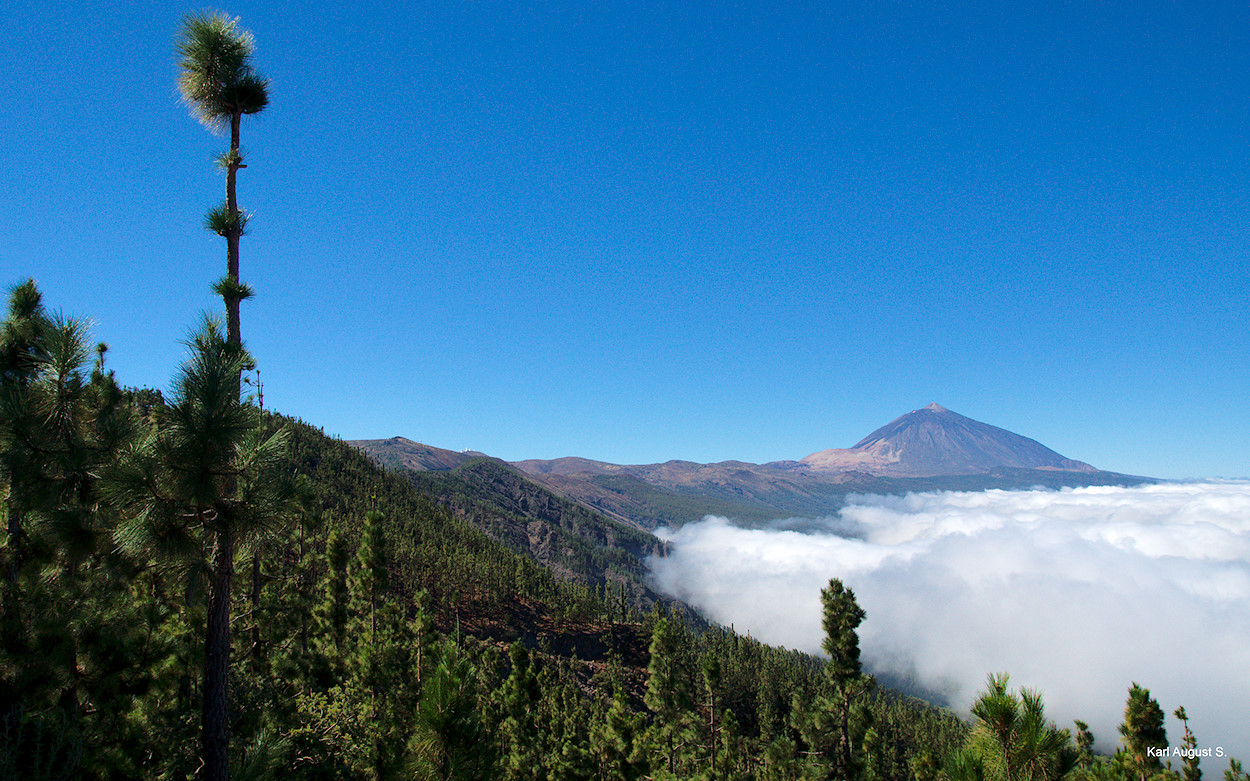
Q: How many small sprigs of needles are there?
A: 3